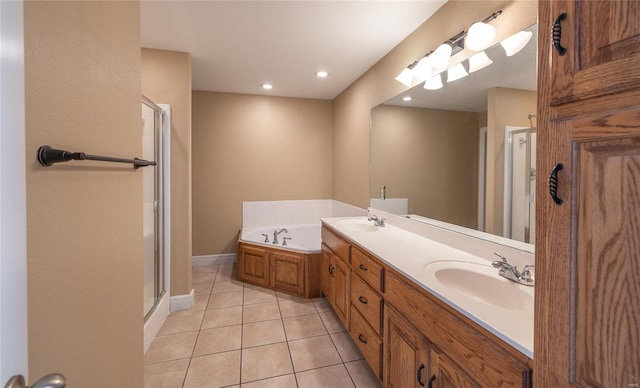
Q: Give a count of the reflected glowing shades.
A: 4